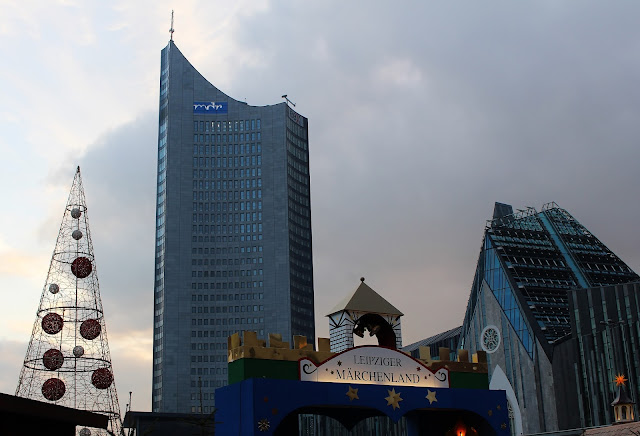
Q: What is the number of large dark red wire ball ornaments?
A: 6